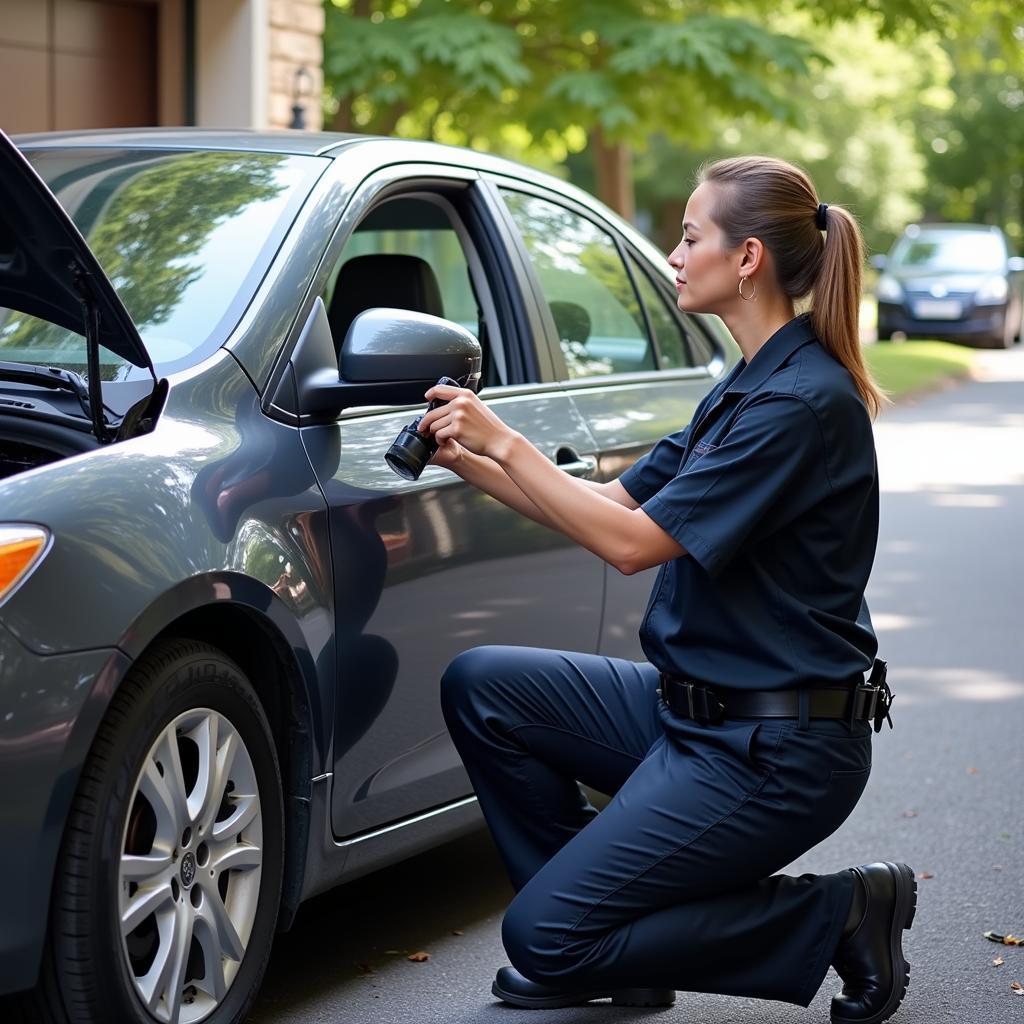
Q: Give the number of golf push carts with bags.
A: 0